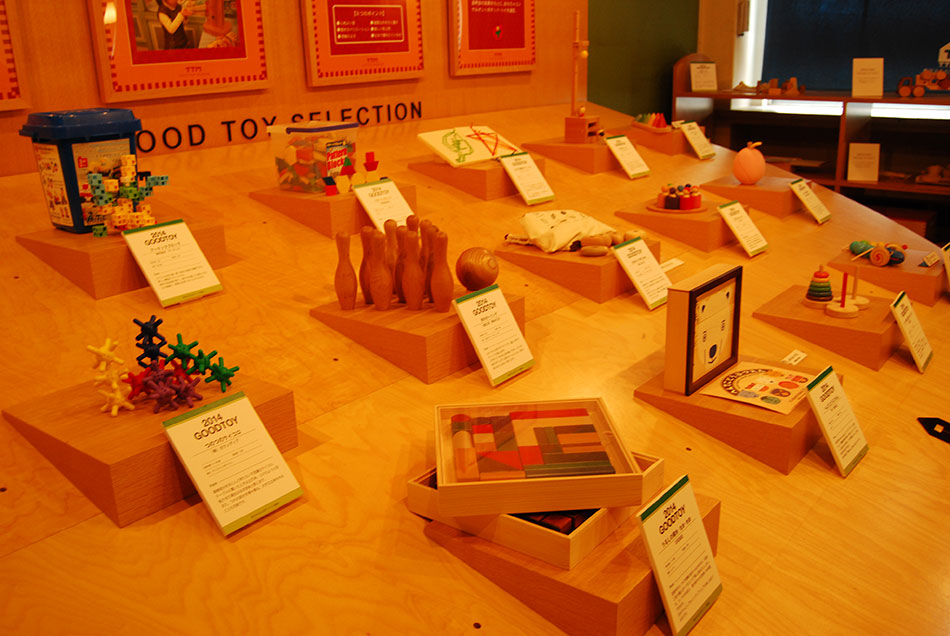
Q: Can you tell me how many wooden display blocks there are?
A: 14